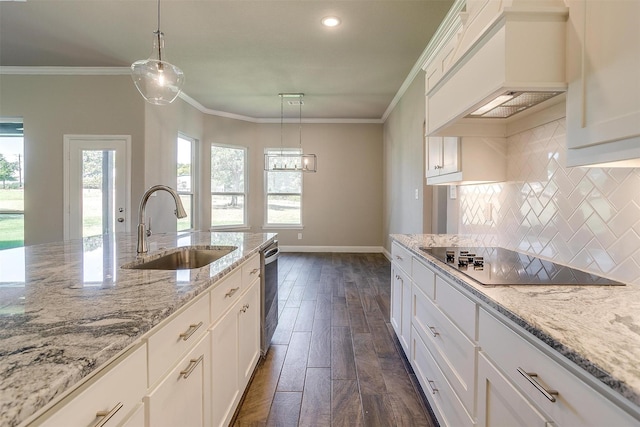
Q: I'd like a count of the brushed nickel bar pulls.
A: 9